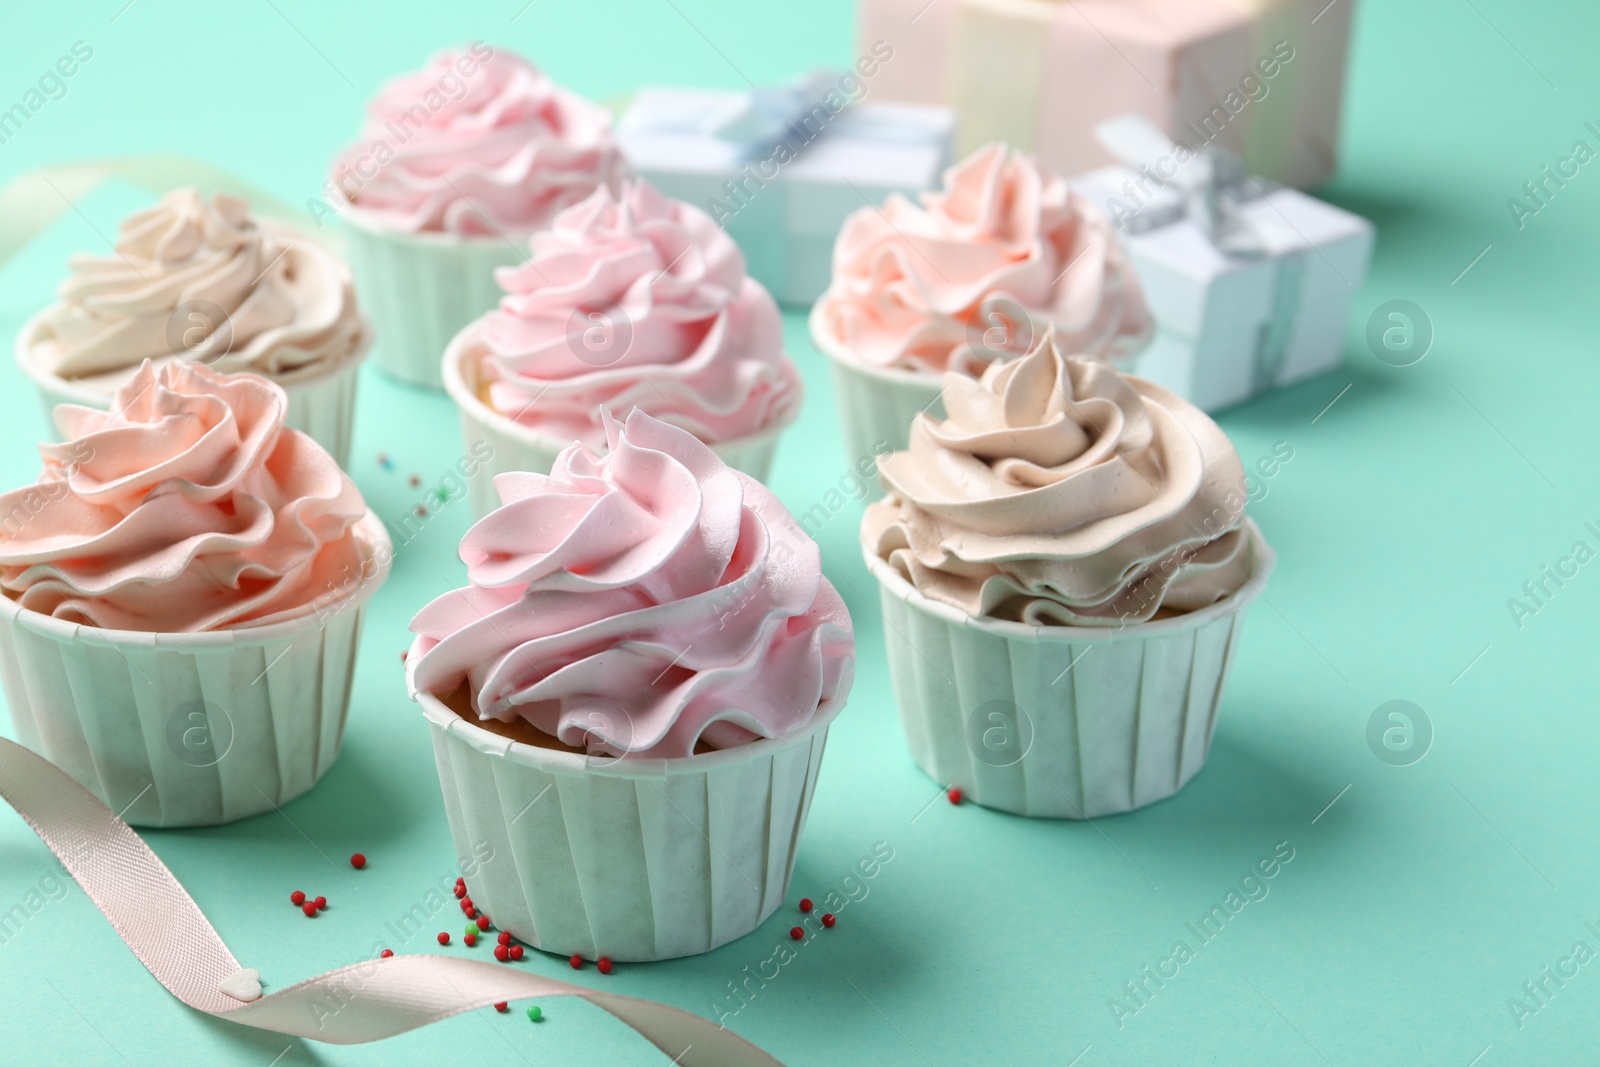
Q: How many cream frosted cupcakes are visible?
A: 2